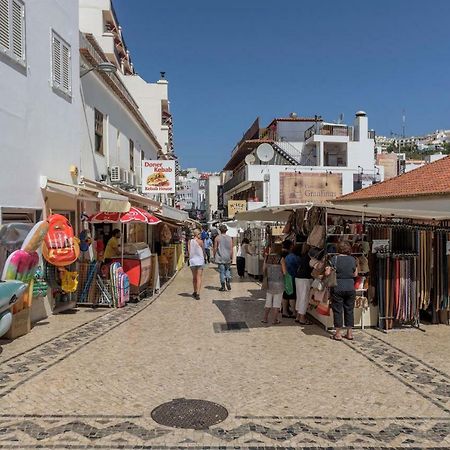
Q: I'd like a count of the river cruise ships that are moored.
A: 0